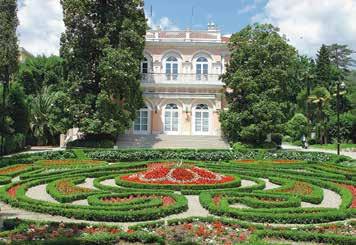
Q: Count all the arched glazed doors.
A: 6